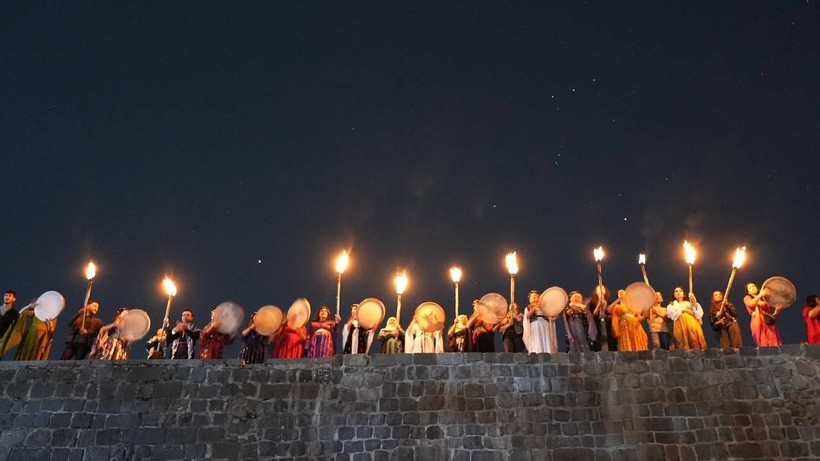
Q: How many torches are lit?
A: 10